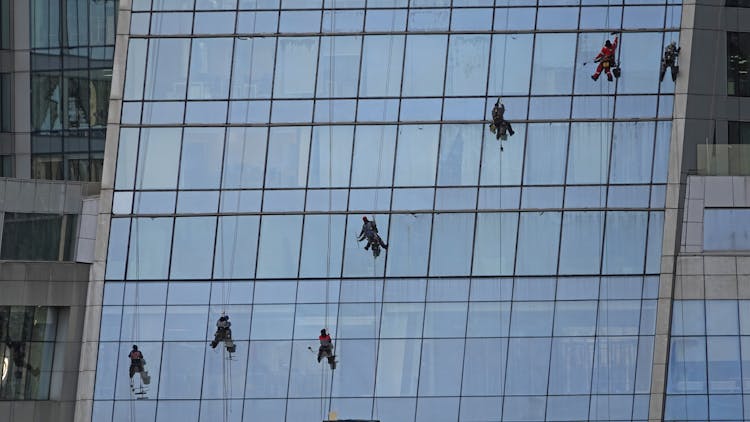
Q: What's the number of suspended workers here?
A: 7